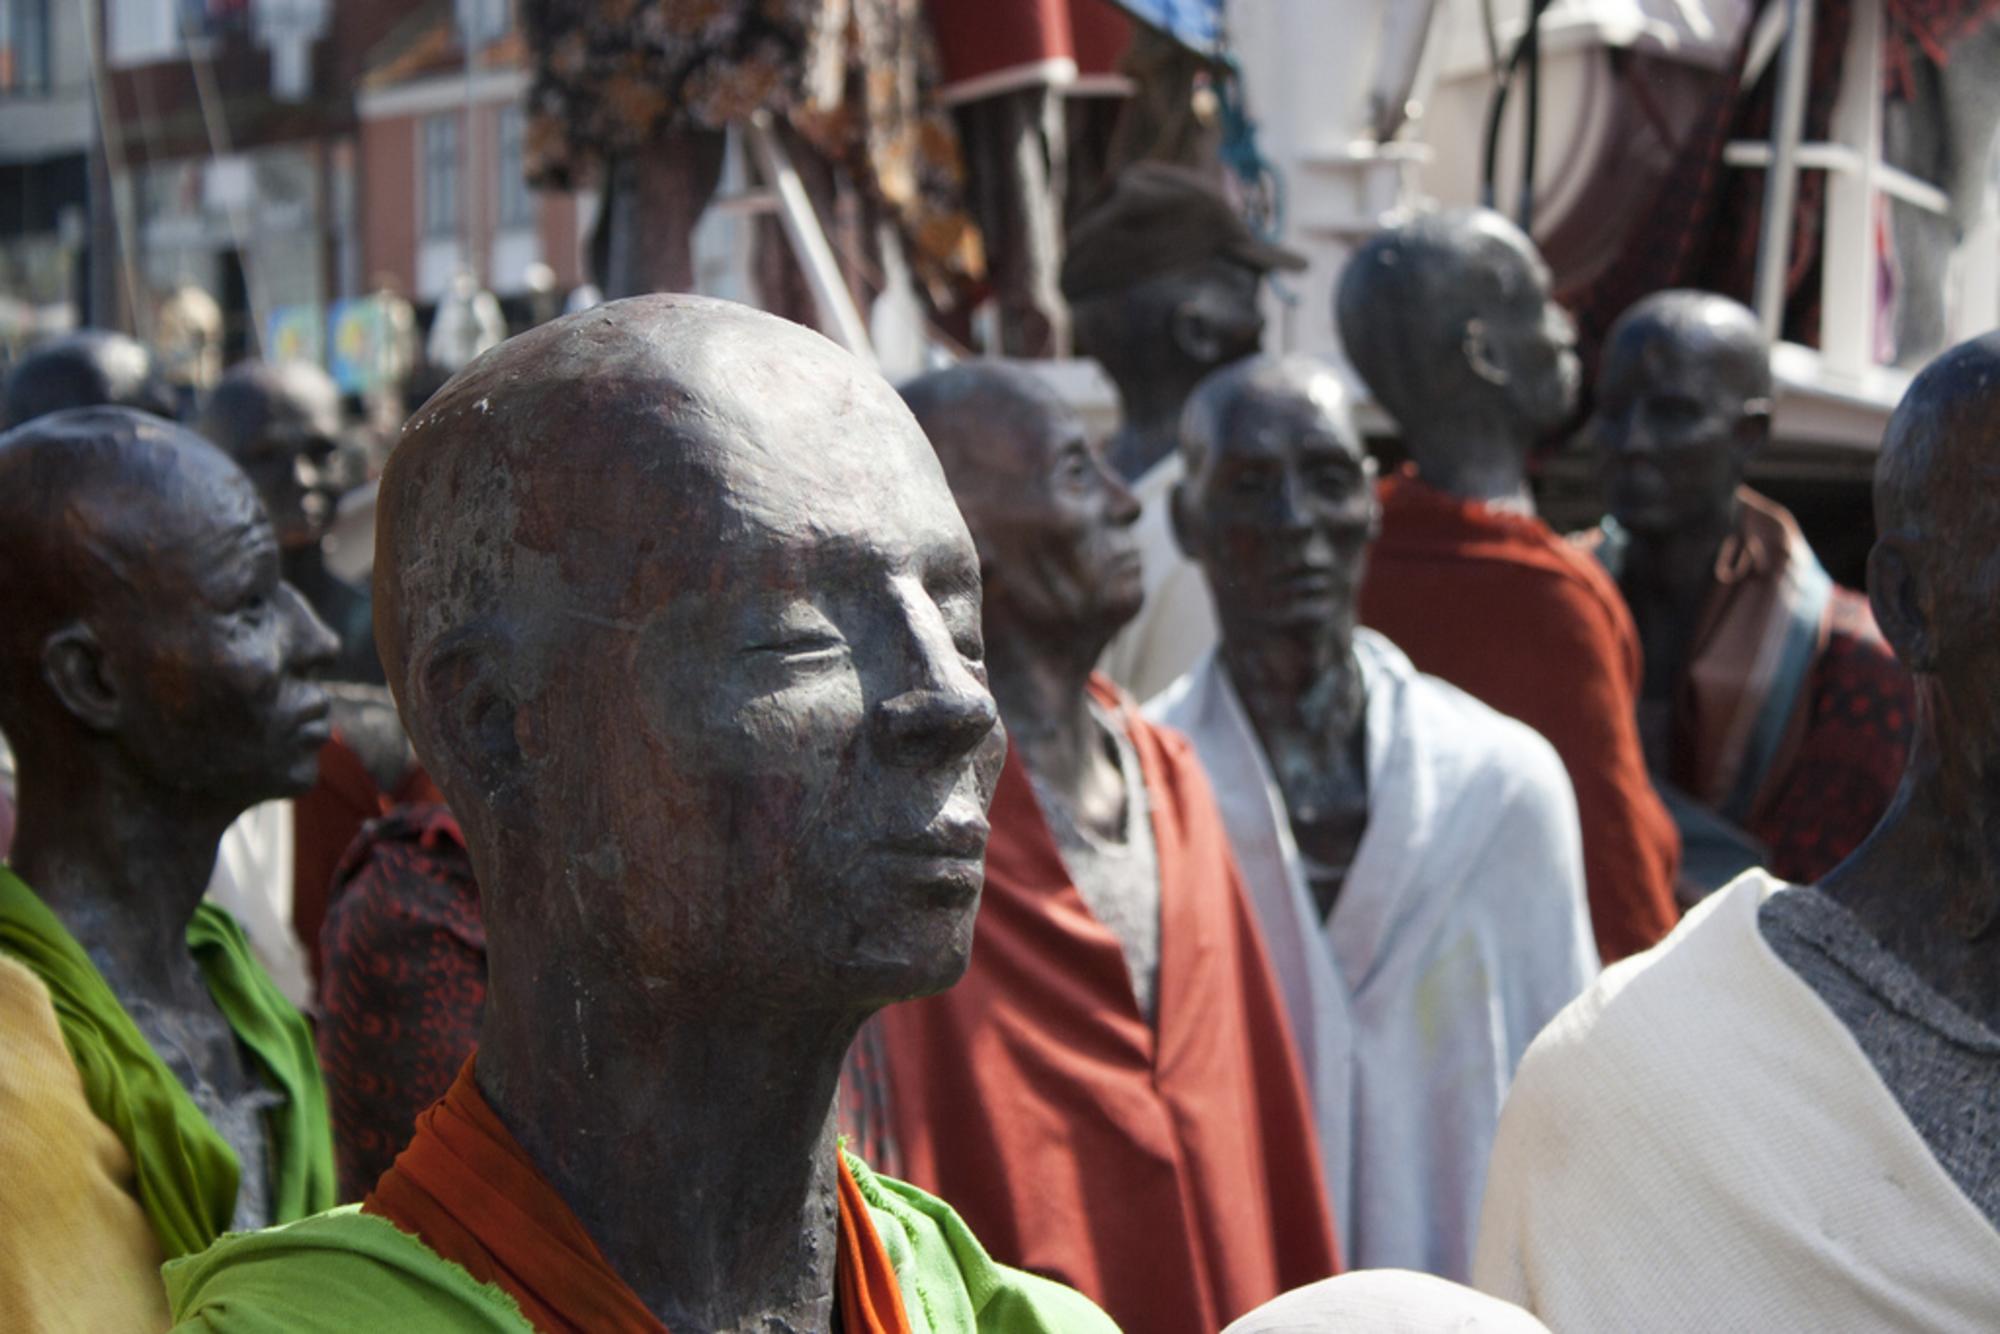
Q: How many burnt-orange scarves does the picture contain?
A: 1